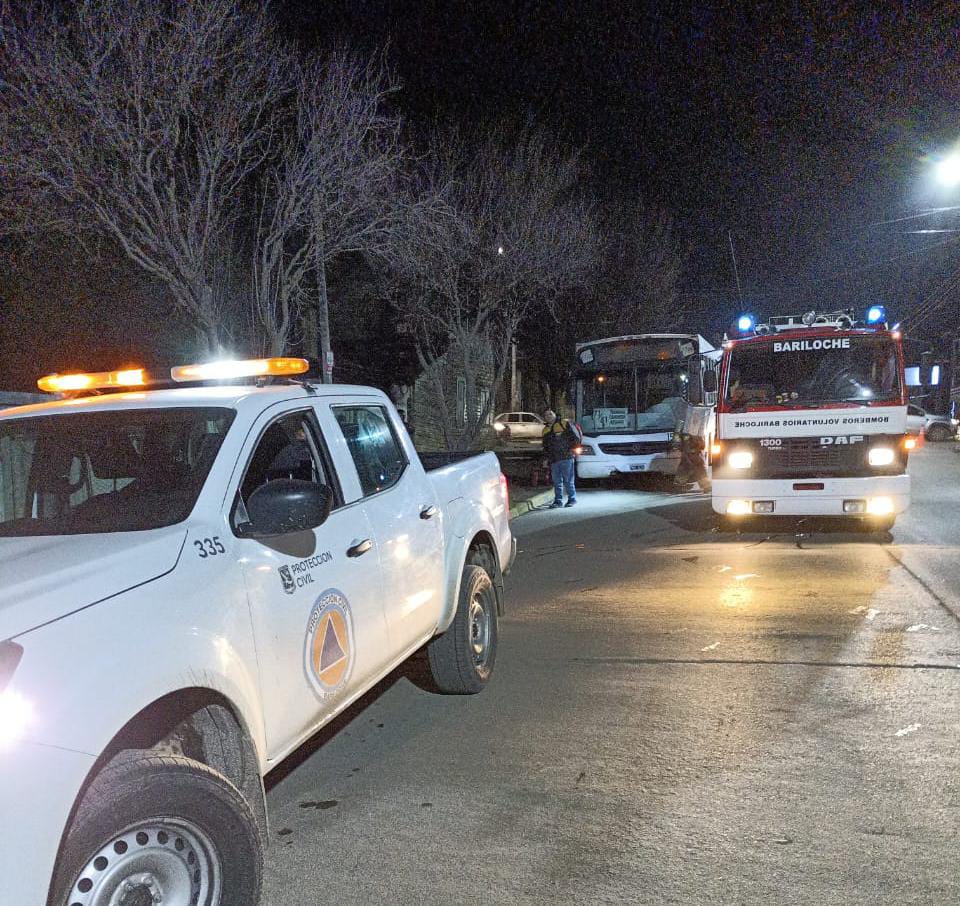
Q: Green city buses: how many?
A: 0